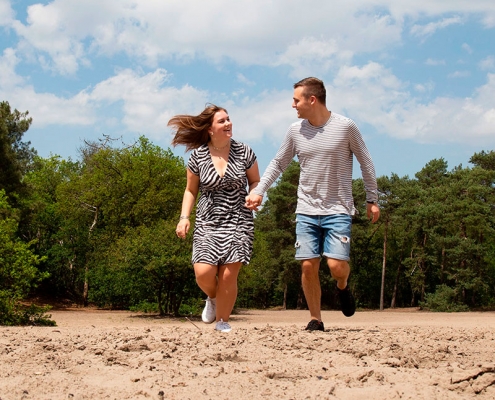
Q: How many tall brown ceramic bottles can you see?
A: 0